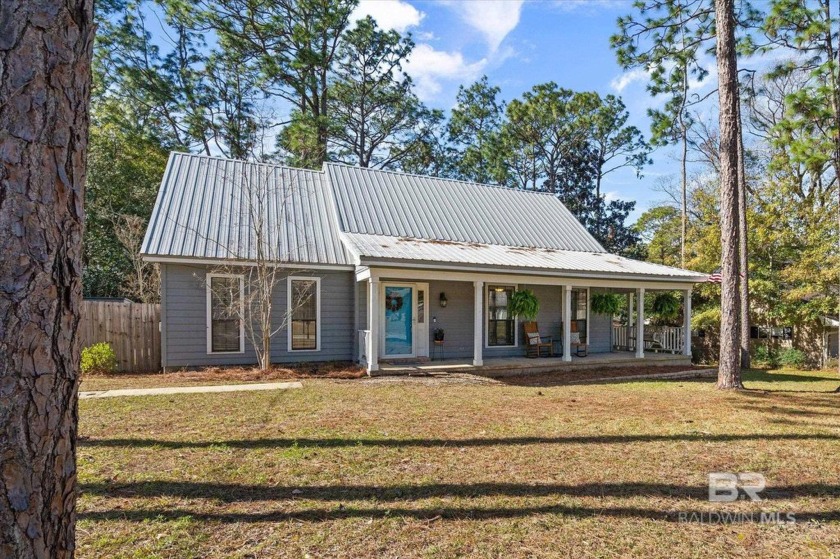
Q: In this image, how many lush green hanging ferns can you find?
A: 3